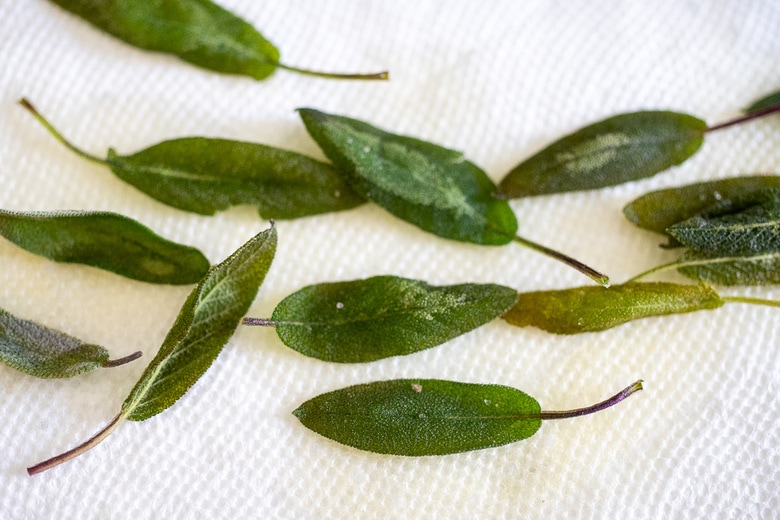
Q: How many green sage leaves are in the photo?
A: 14